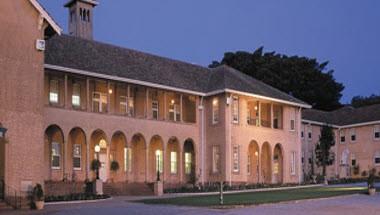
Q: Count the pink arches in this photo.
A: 11